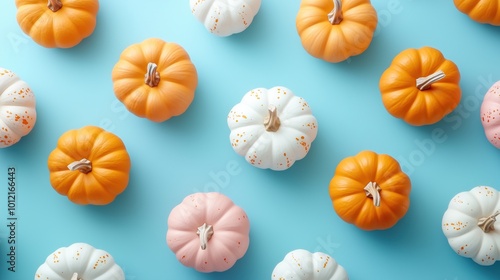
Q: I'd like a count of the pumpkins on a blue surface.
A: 15